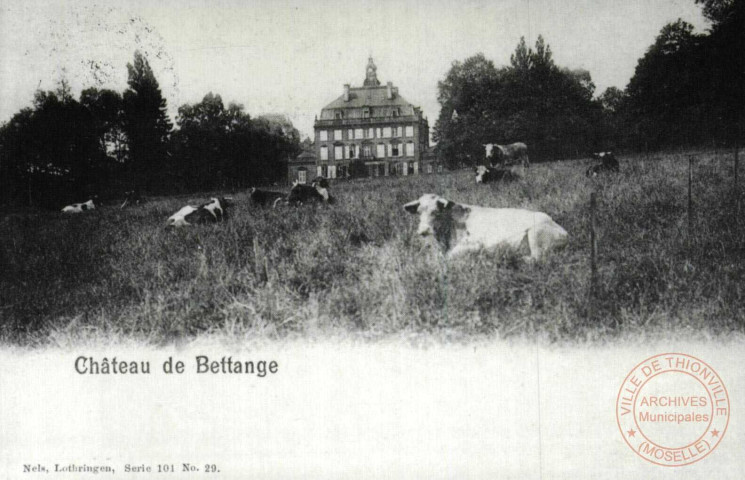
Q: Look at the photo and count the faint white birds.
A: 0